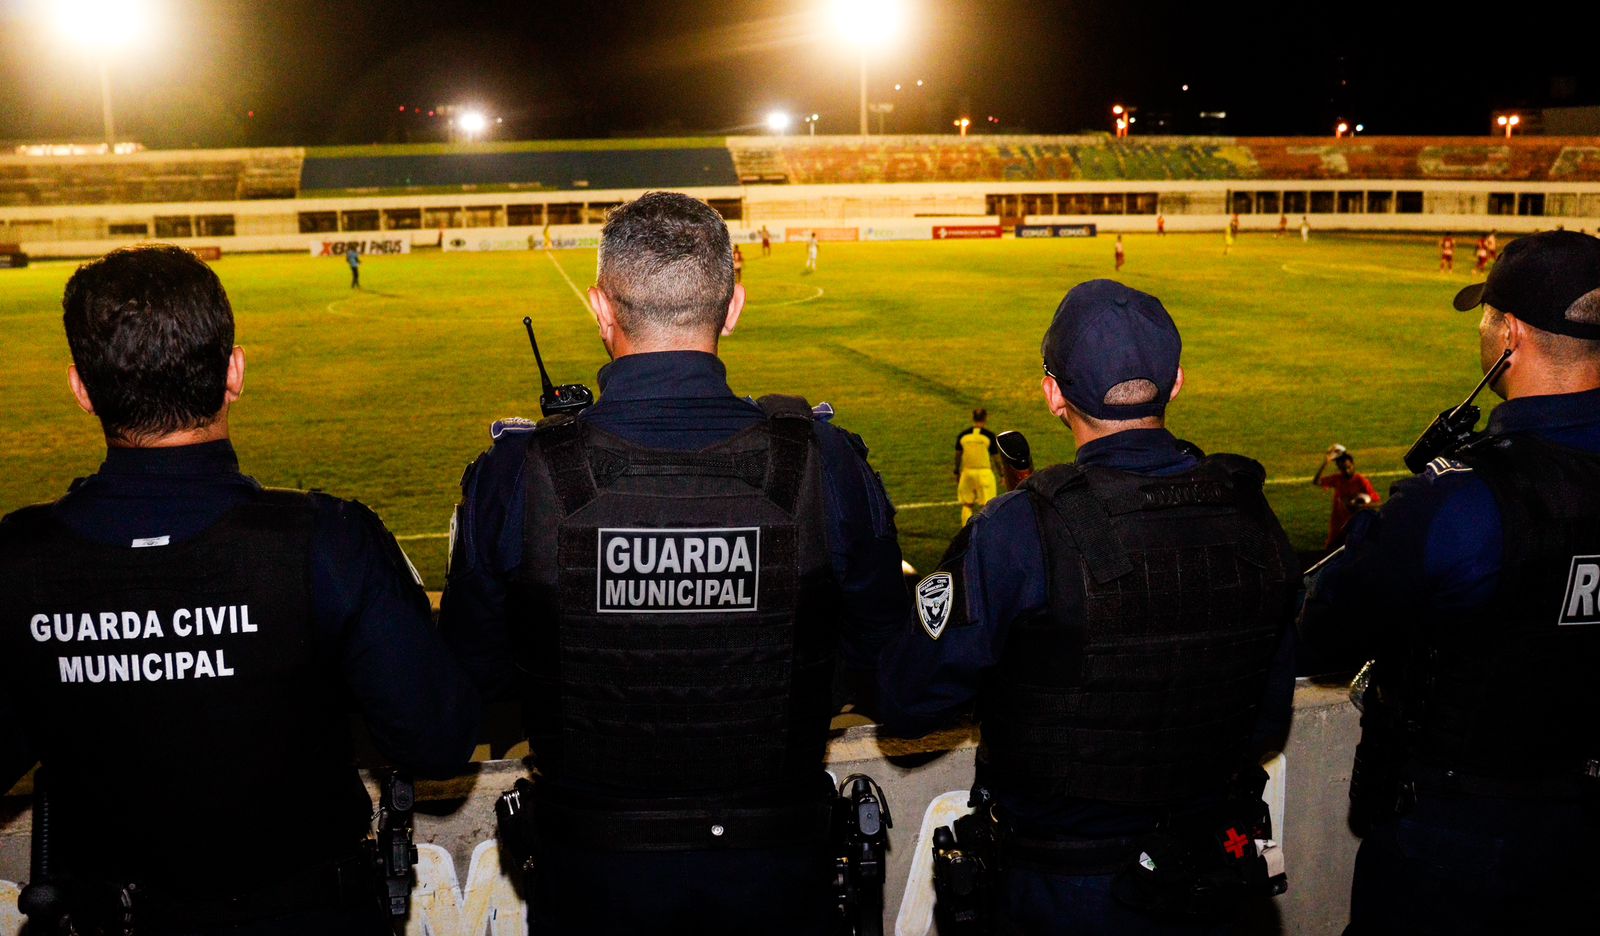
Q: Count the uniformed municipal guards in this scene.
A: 4